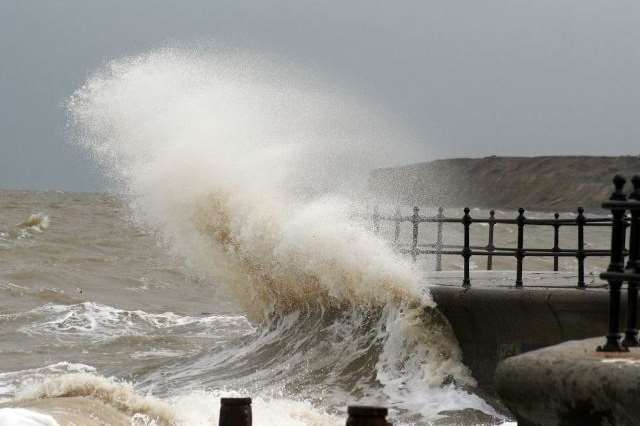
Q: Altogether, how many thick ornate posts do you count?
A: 2